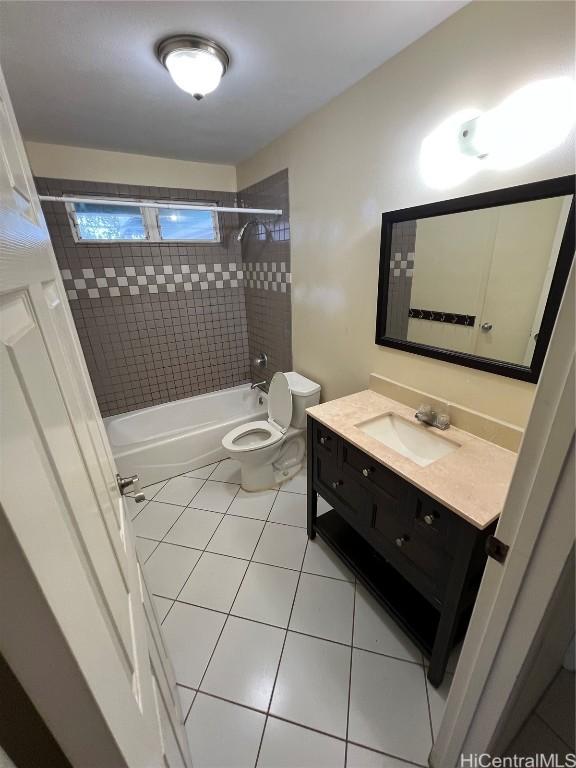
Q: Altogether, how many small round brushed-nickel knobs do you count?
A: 5